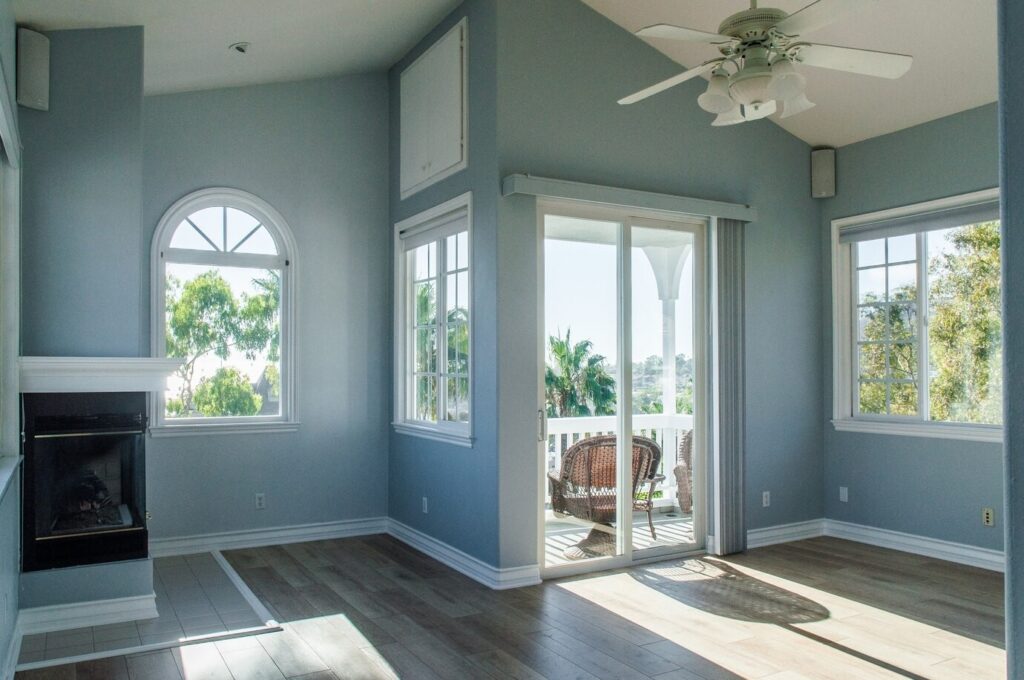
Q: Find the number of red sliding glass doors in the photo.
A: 0